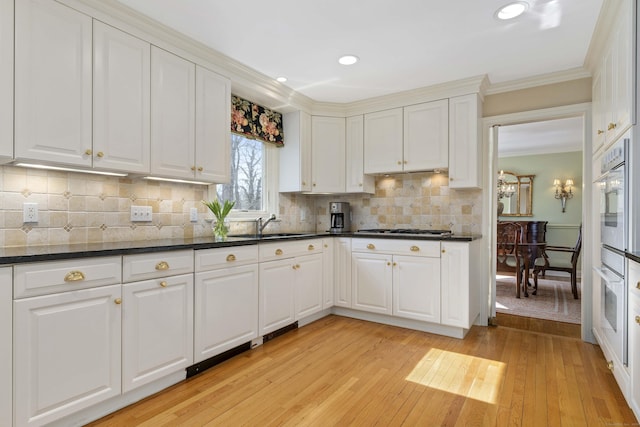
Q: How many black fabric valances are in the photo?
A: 1